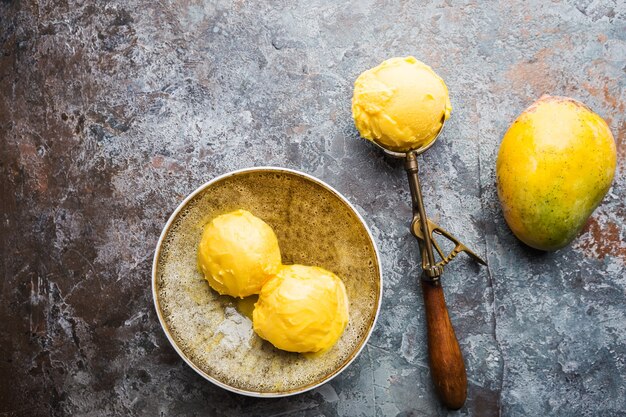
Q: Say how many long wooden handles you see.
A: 1